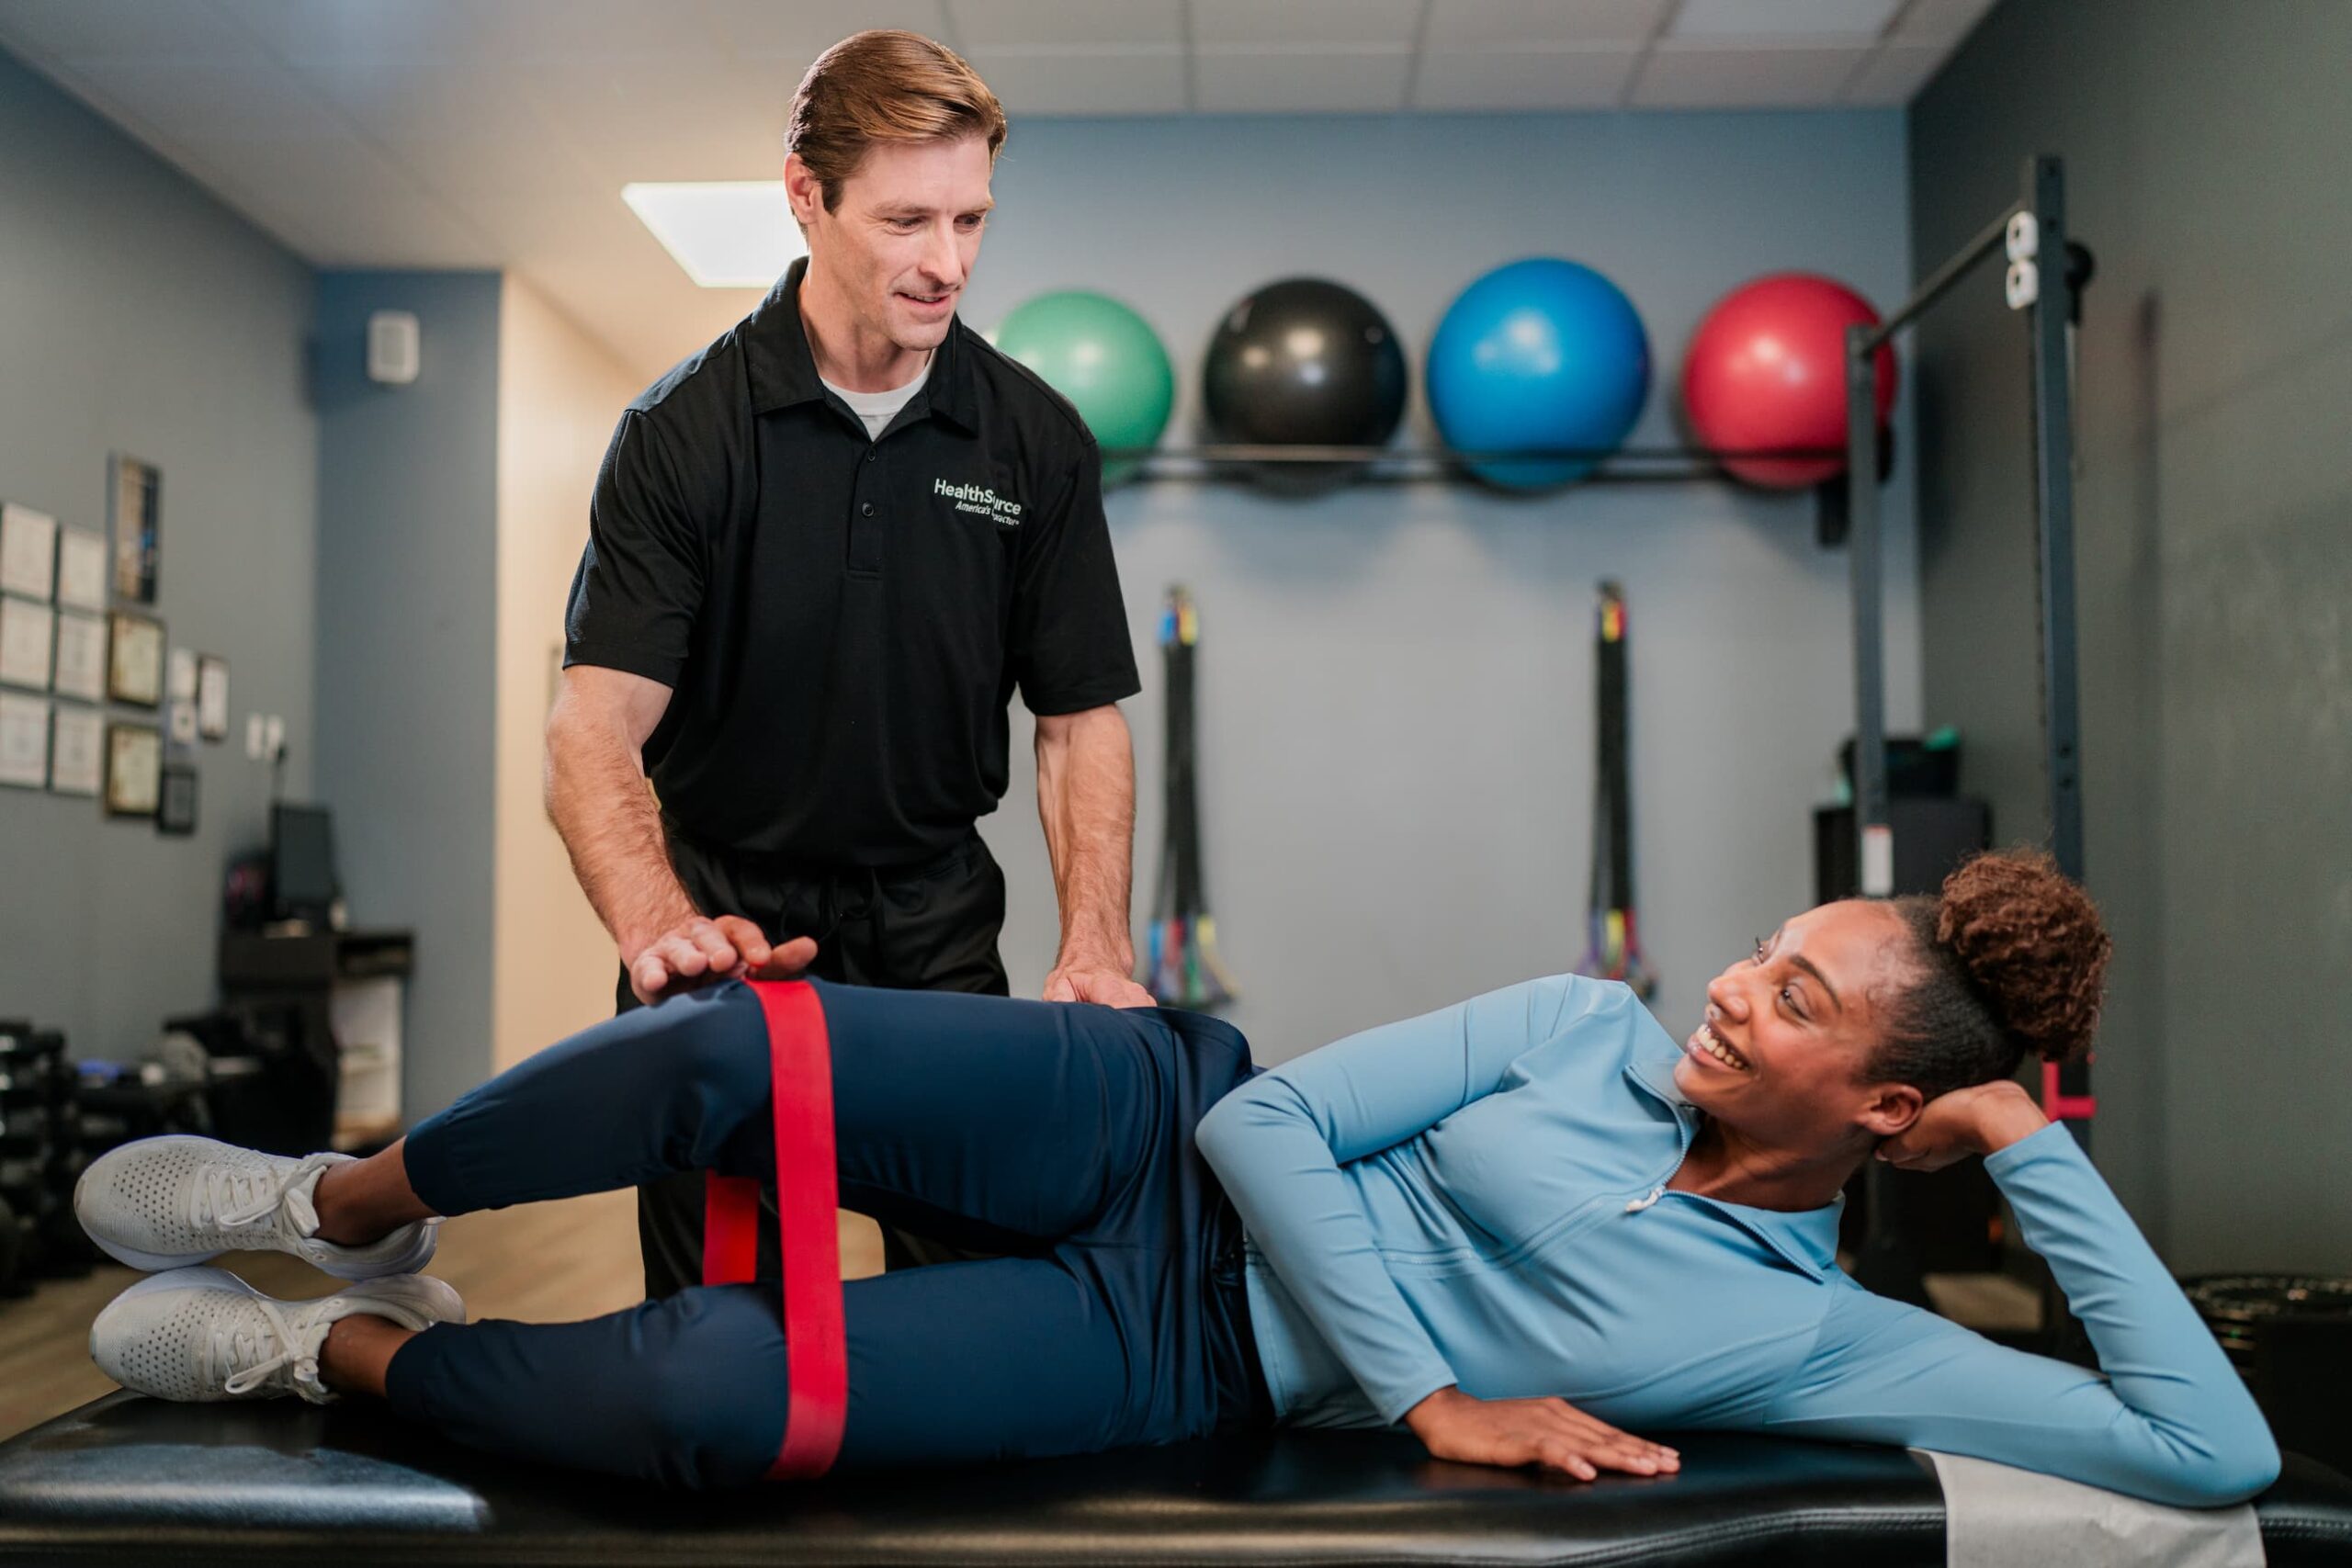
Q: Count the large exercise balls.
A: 4